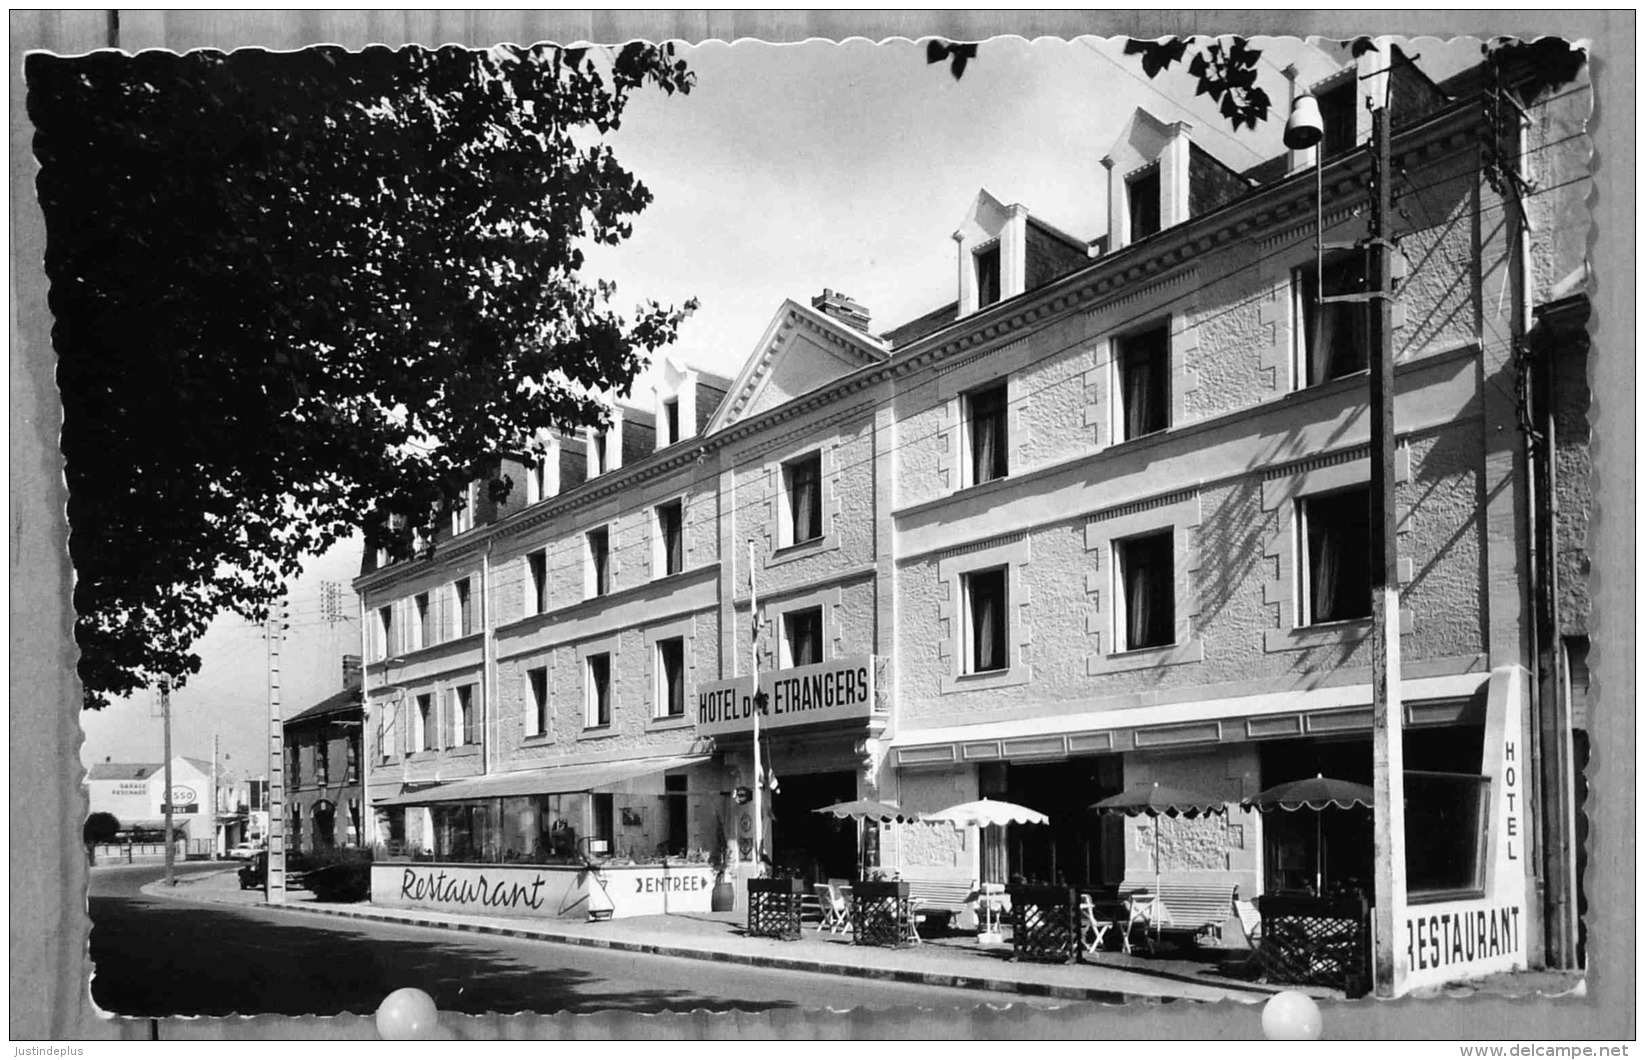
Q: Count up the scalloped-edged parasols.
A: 4